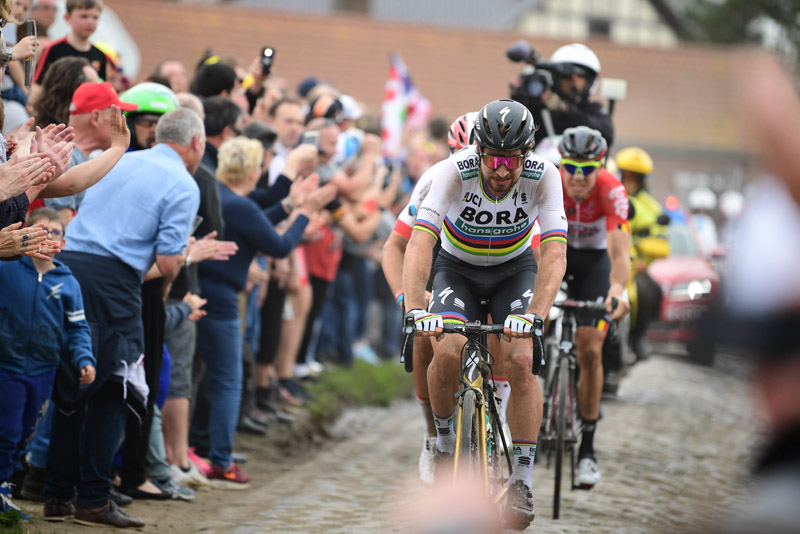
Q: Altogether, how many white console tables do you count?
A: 0